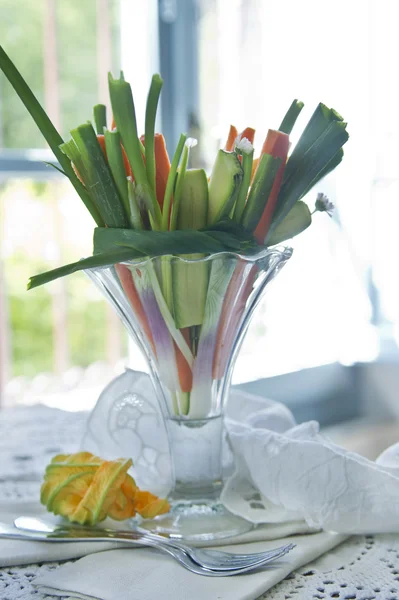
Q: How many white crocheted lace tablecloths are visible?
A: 1